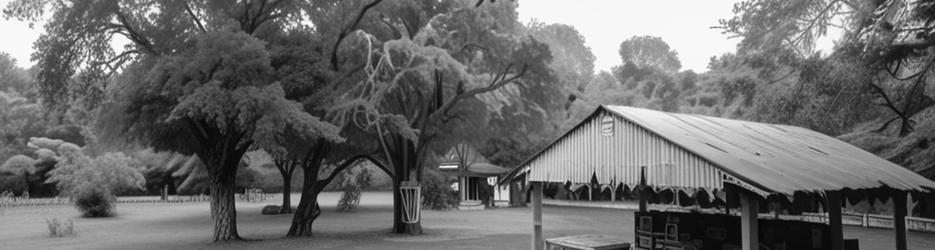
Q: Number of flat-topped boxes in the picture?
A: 1